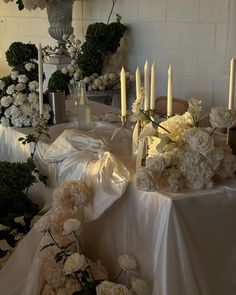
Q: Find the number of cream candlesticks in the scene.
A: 7